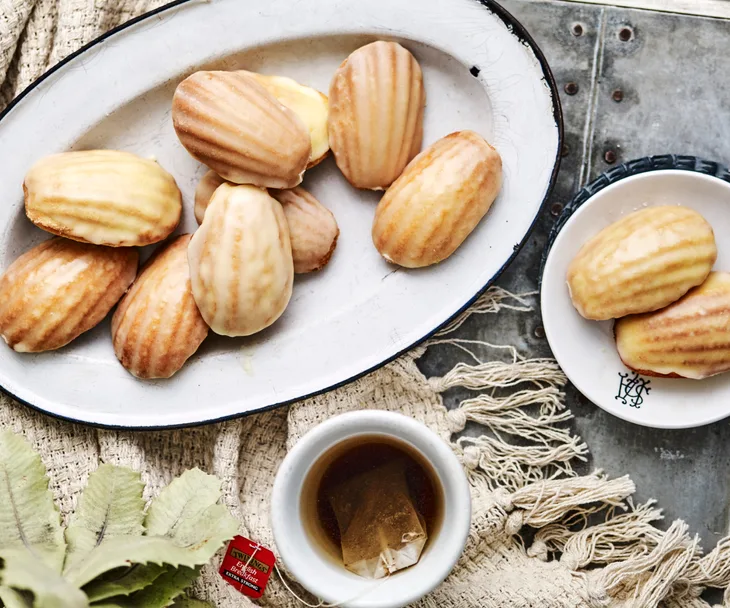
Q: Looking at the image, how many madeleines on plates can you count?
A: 11